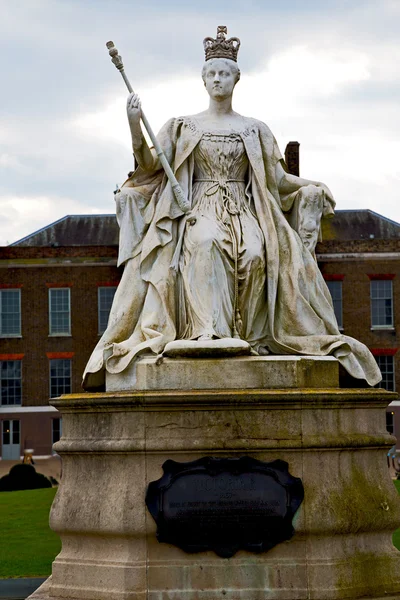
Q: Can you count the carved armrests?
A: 1